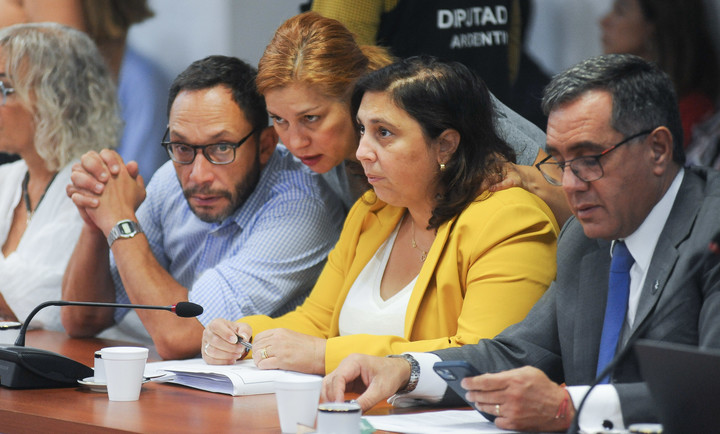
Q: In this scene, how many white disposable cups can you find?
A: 2